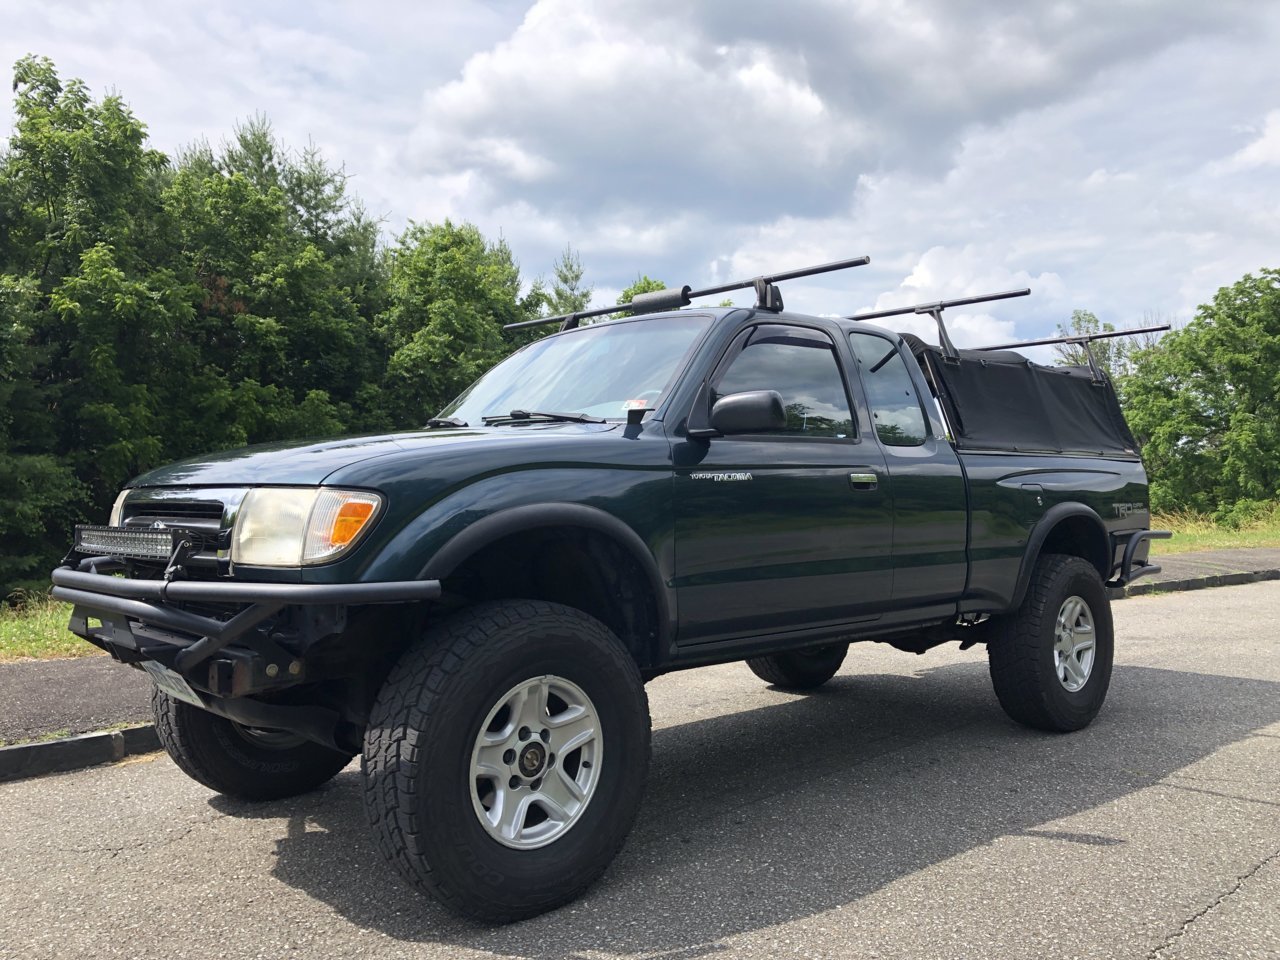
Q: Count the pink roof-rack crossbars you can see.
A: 0